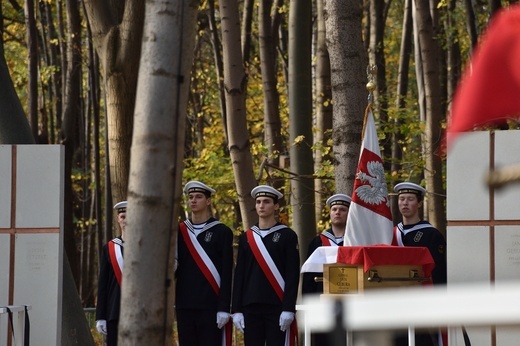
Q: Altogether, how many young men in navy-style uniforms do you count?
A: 5